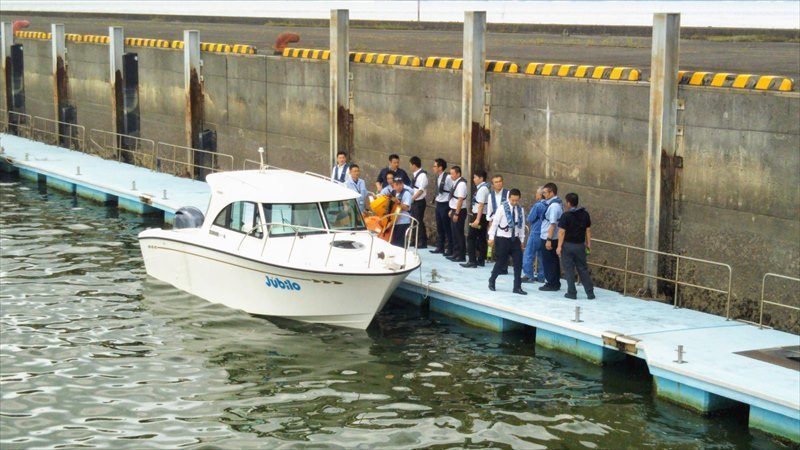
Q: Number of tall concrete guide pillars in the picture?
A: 7